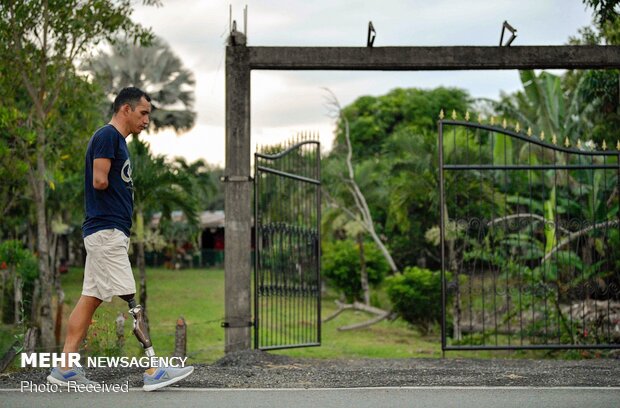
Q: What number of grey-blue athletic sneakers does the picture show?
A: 2